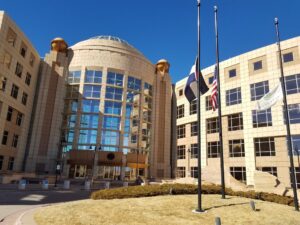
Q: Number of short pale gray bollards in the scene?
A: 6